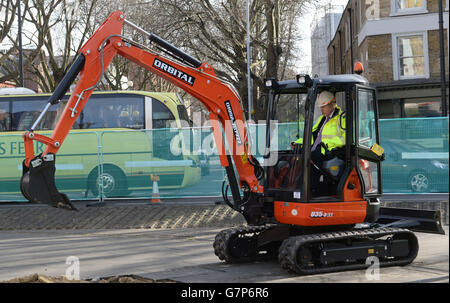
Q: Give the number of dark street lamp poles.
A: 2